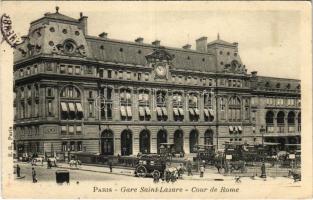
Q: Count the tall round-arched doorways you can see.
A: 7